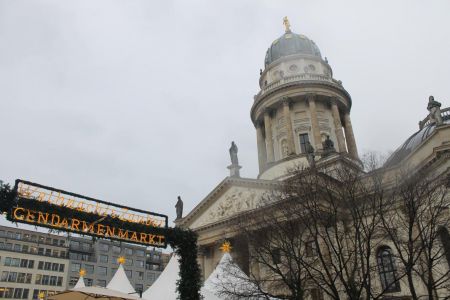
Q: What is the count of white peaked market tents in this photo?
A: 4